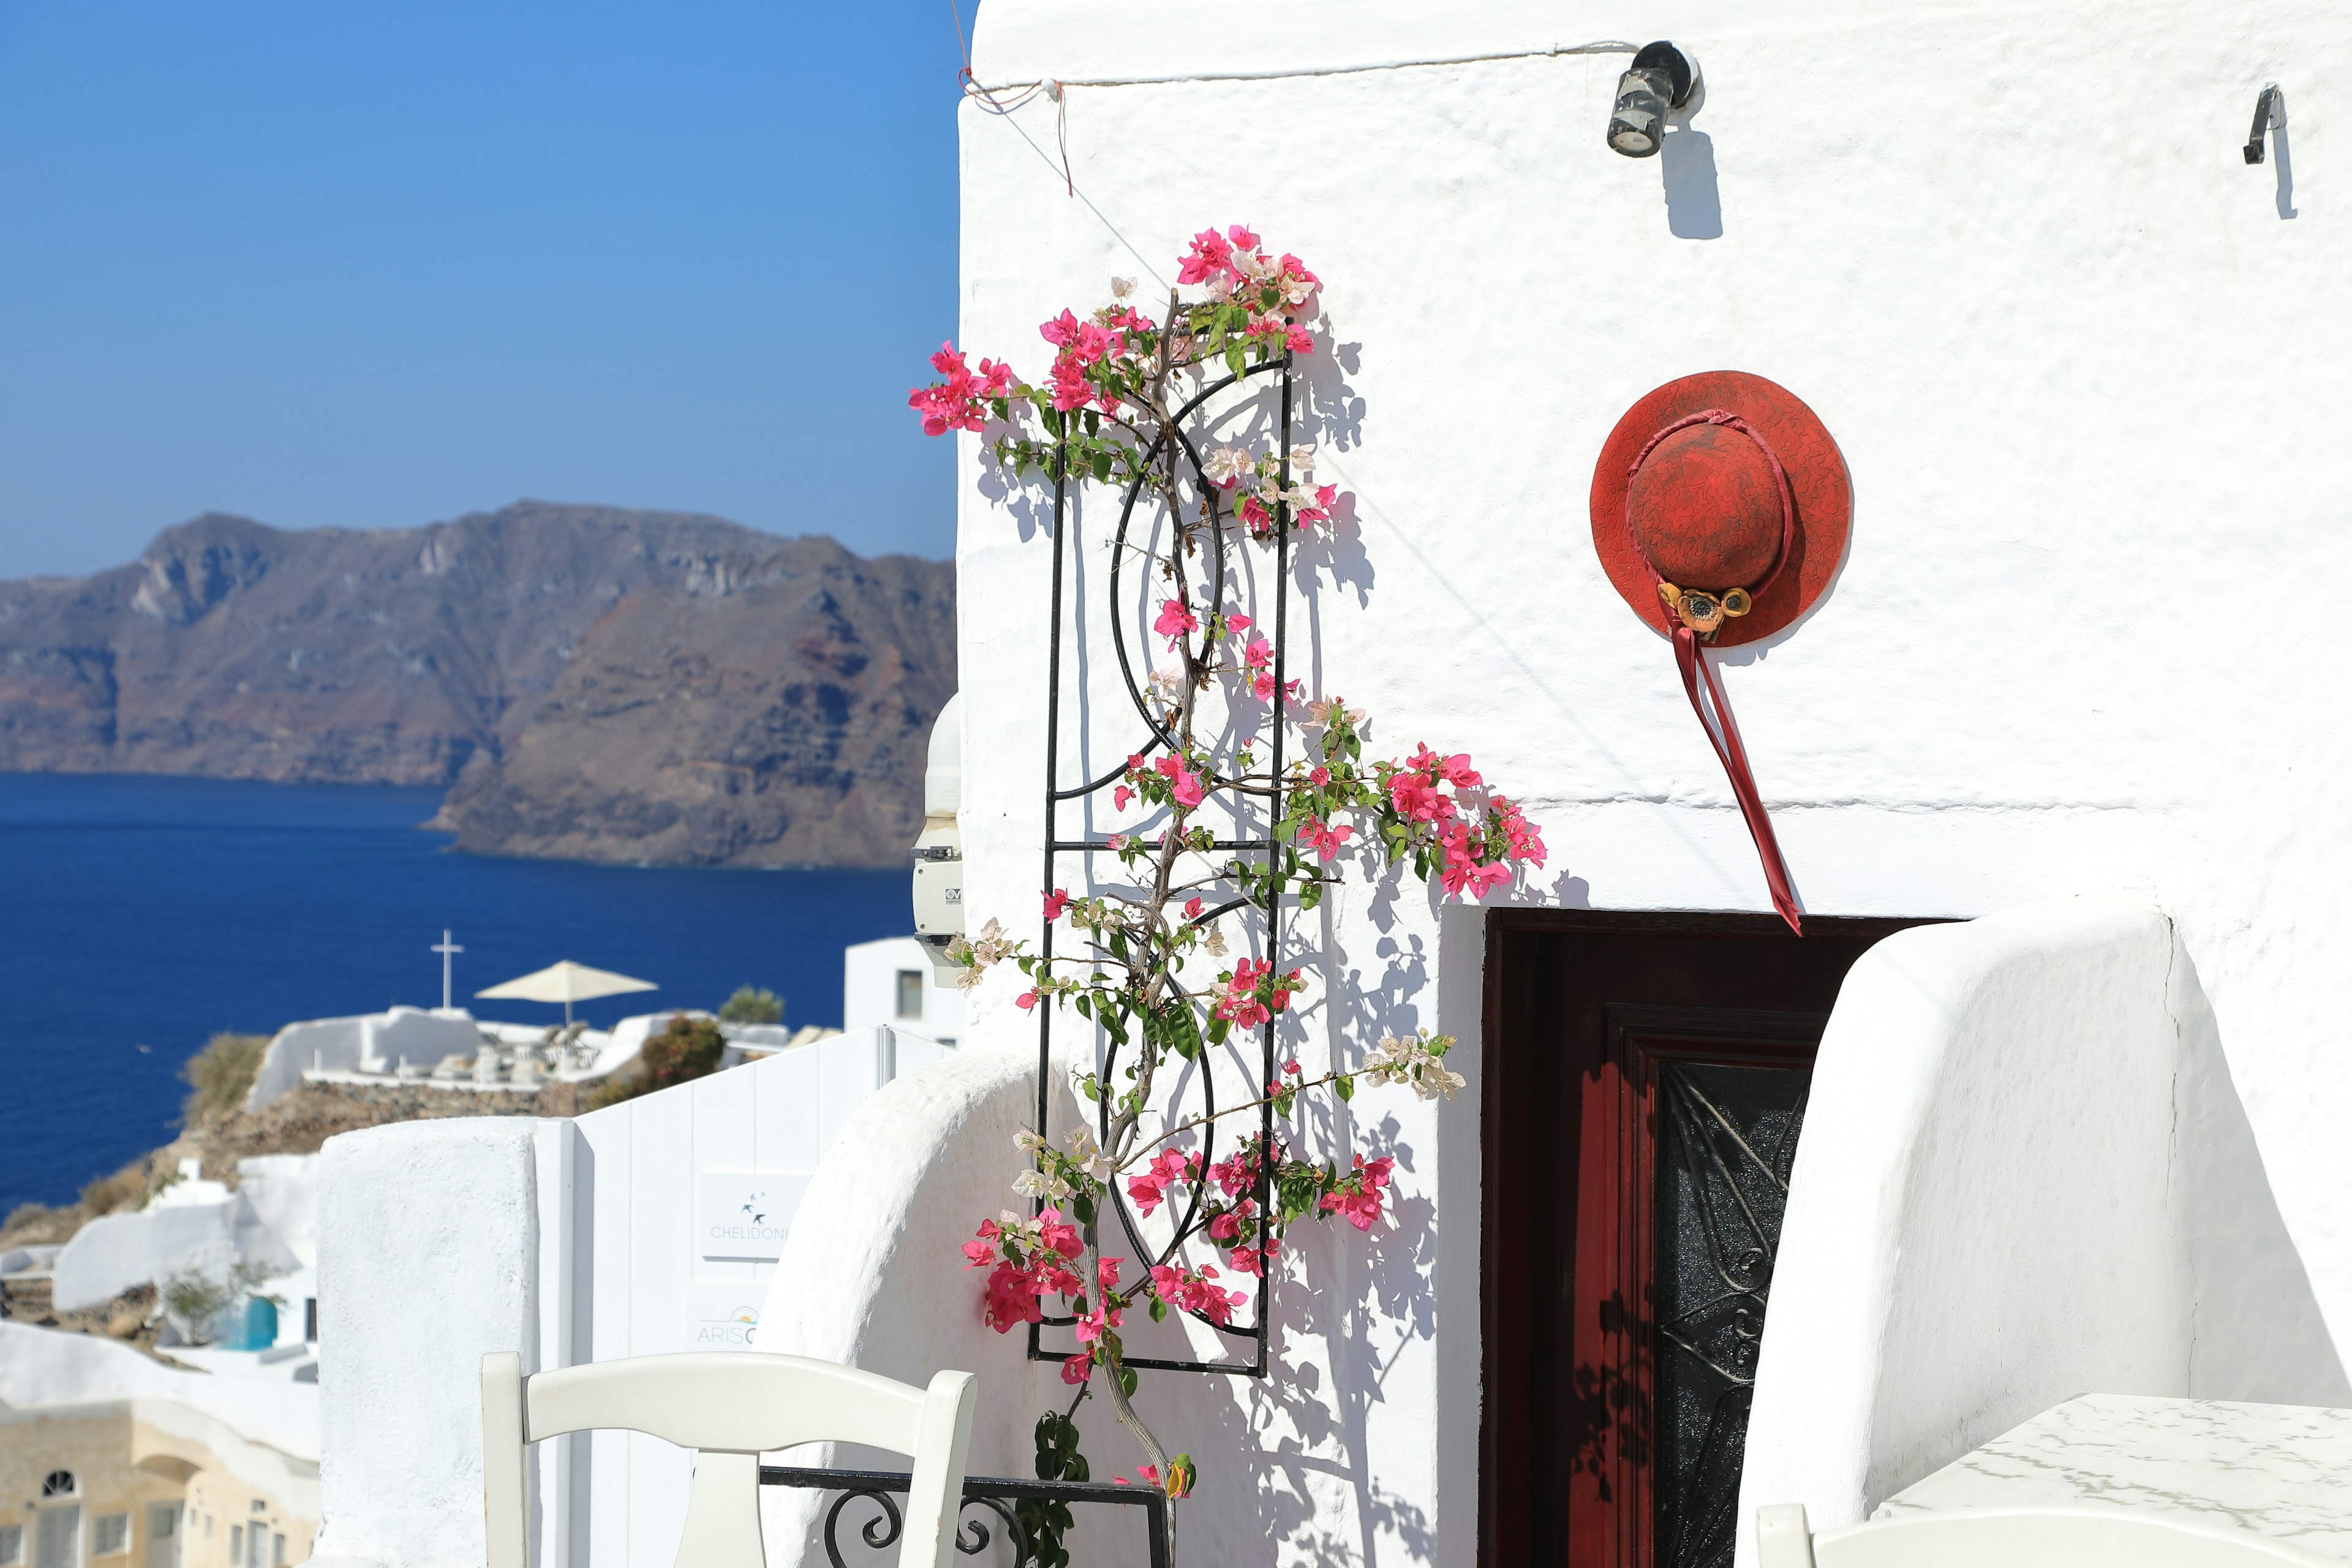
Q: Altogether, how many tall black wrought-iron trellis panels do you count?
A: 1